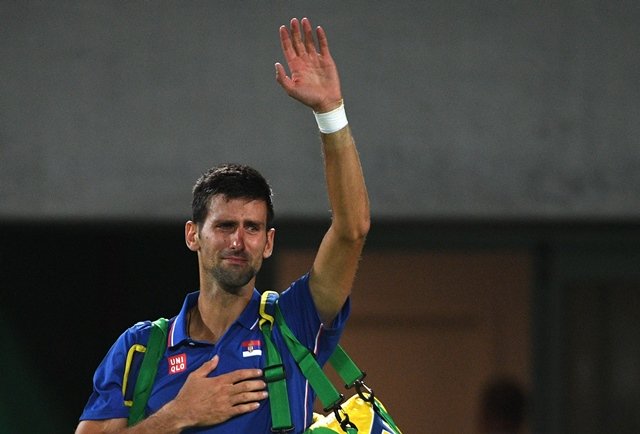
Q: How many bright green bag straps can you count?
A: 4